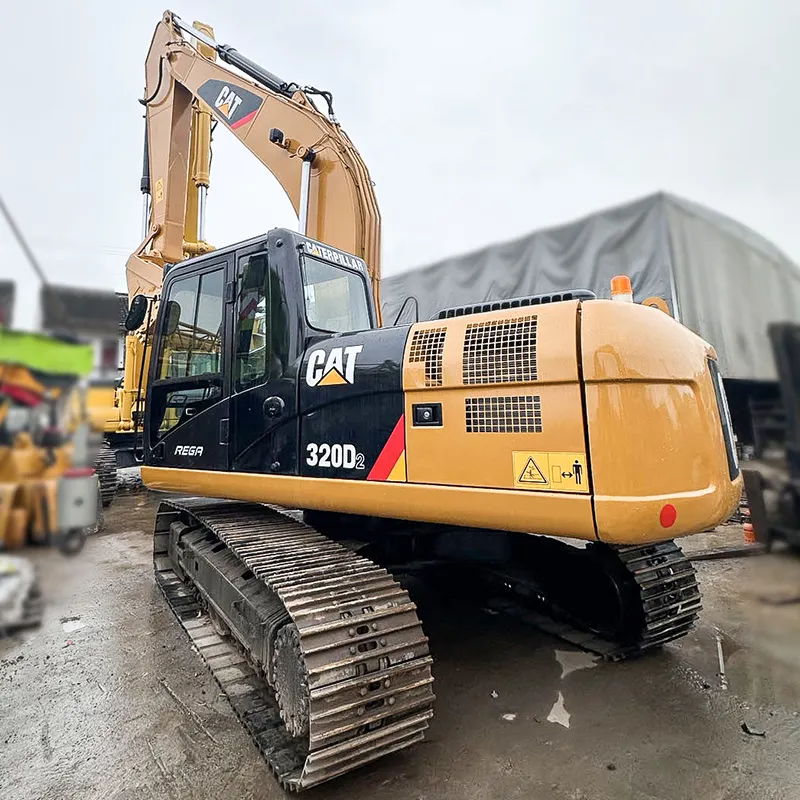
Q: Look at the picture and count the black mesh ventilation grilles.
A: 3